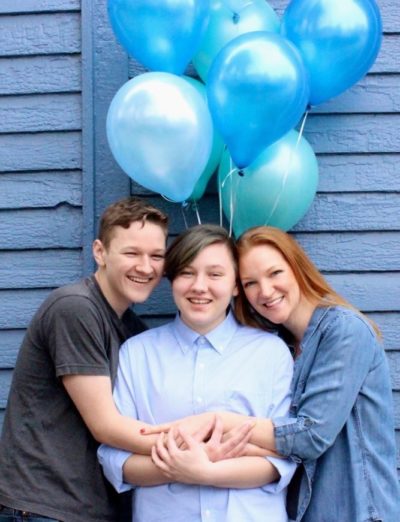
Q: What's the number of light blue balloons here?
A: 1